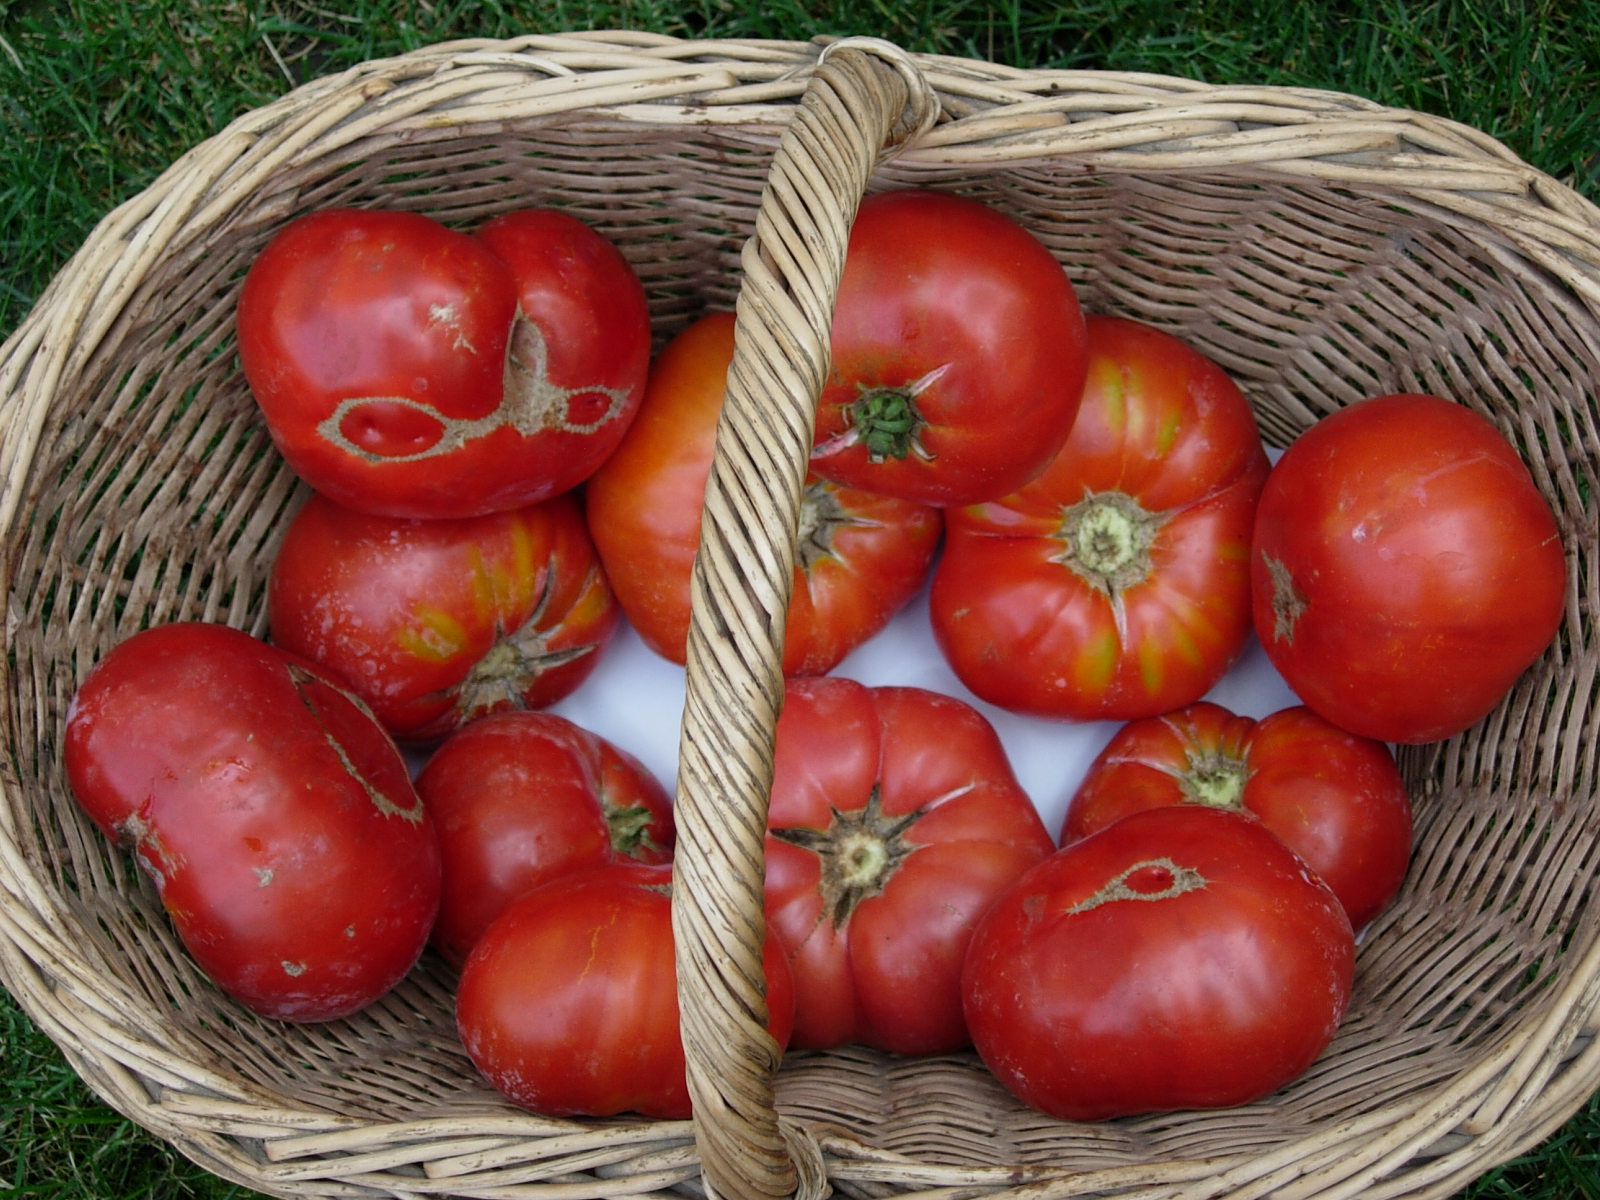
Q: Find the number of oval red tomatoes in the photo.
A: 12